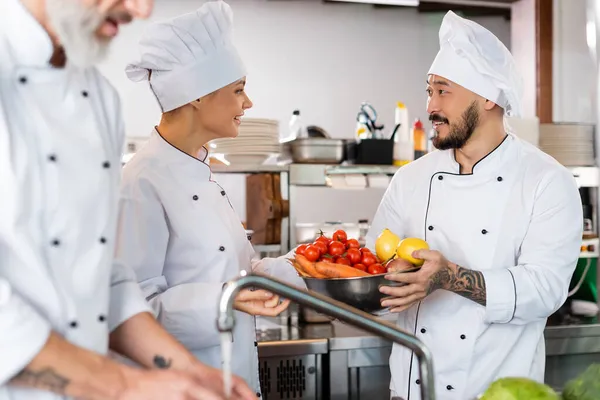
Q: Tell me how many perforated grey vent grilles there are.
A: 1